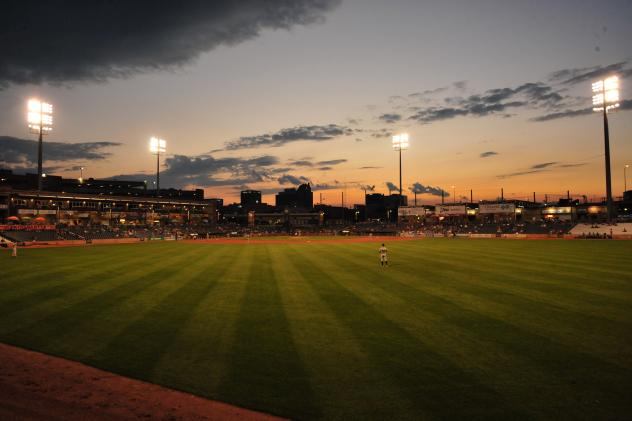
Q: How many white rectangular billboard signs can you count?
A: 3